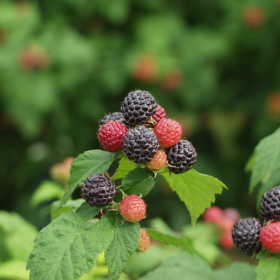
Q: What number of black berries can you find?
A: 7